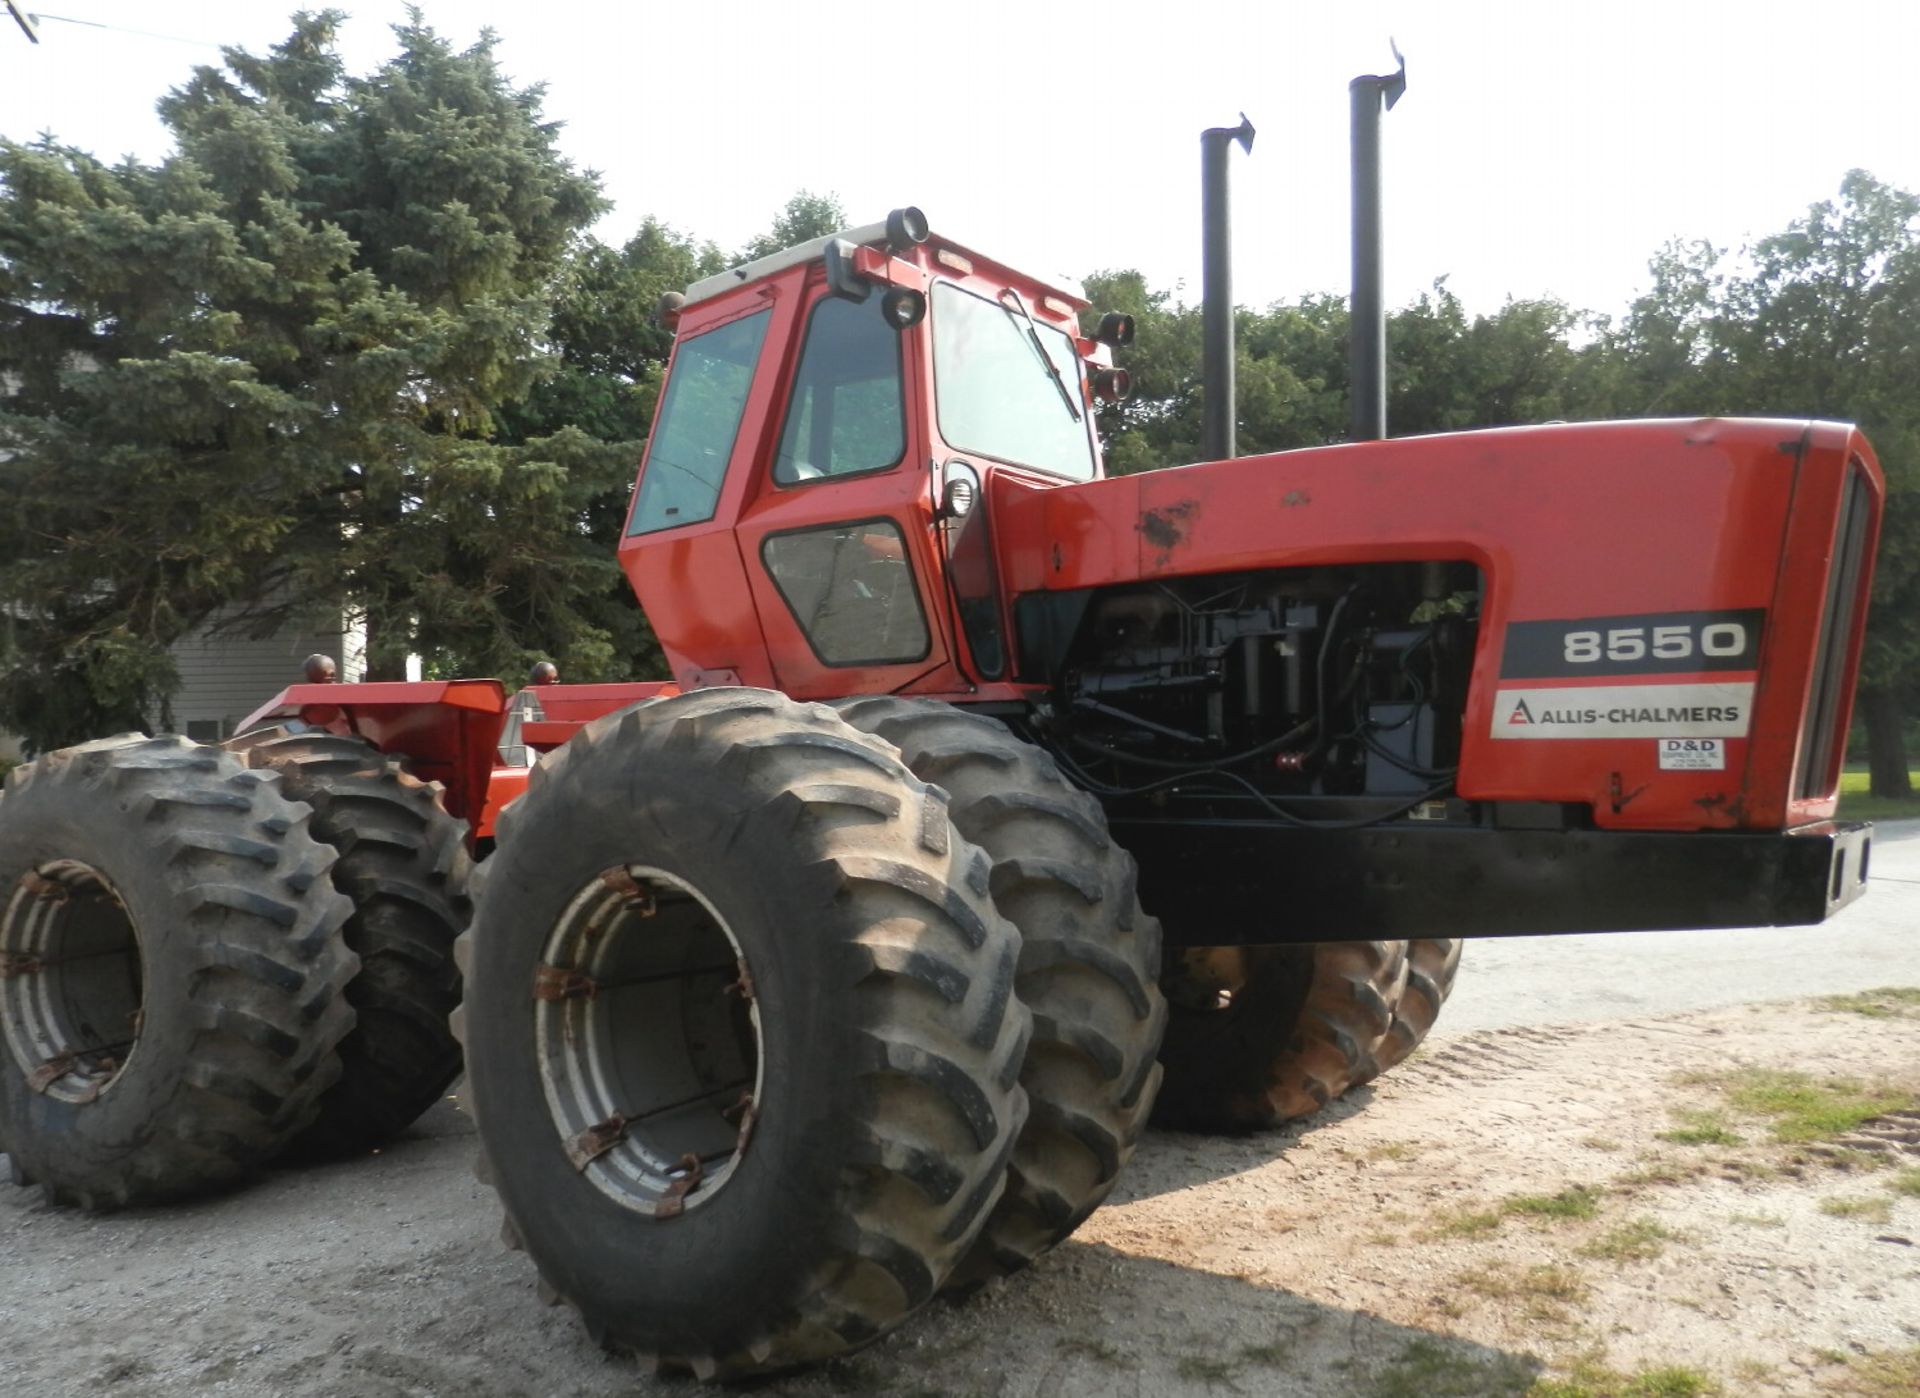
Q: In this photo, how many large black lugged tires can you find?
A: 6